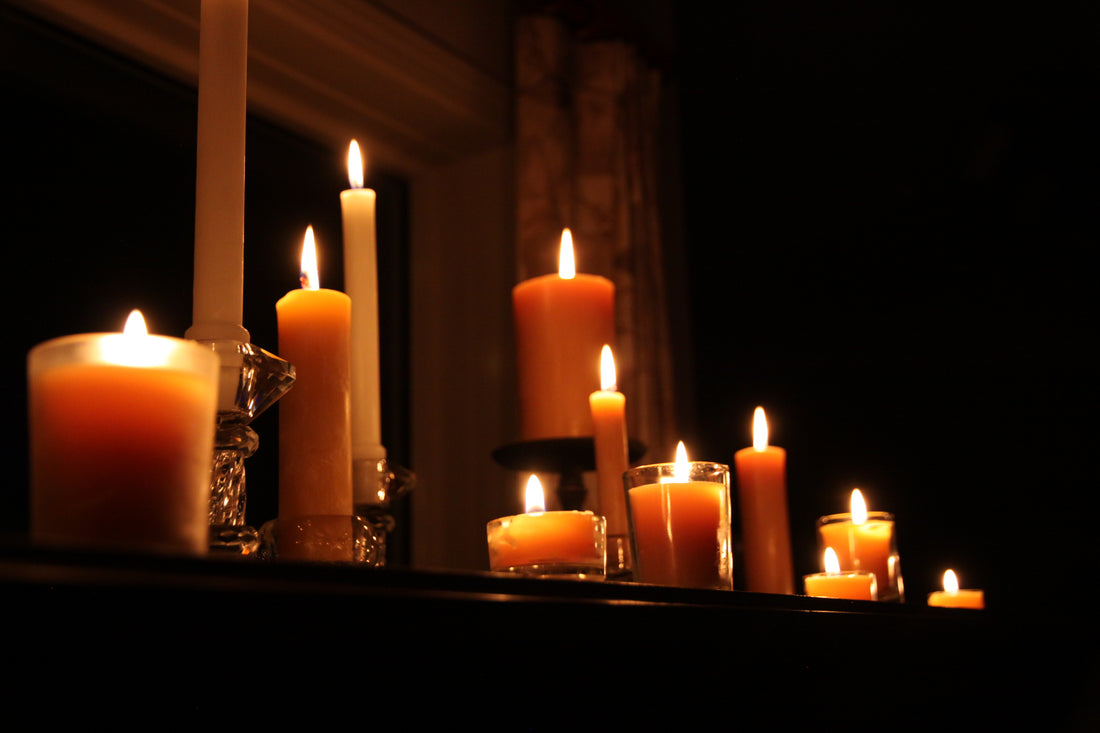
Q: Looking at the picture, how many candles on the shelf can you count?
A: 12